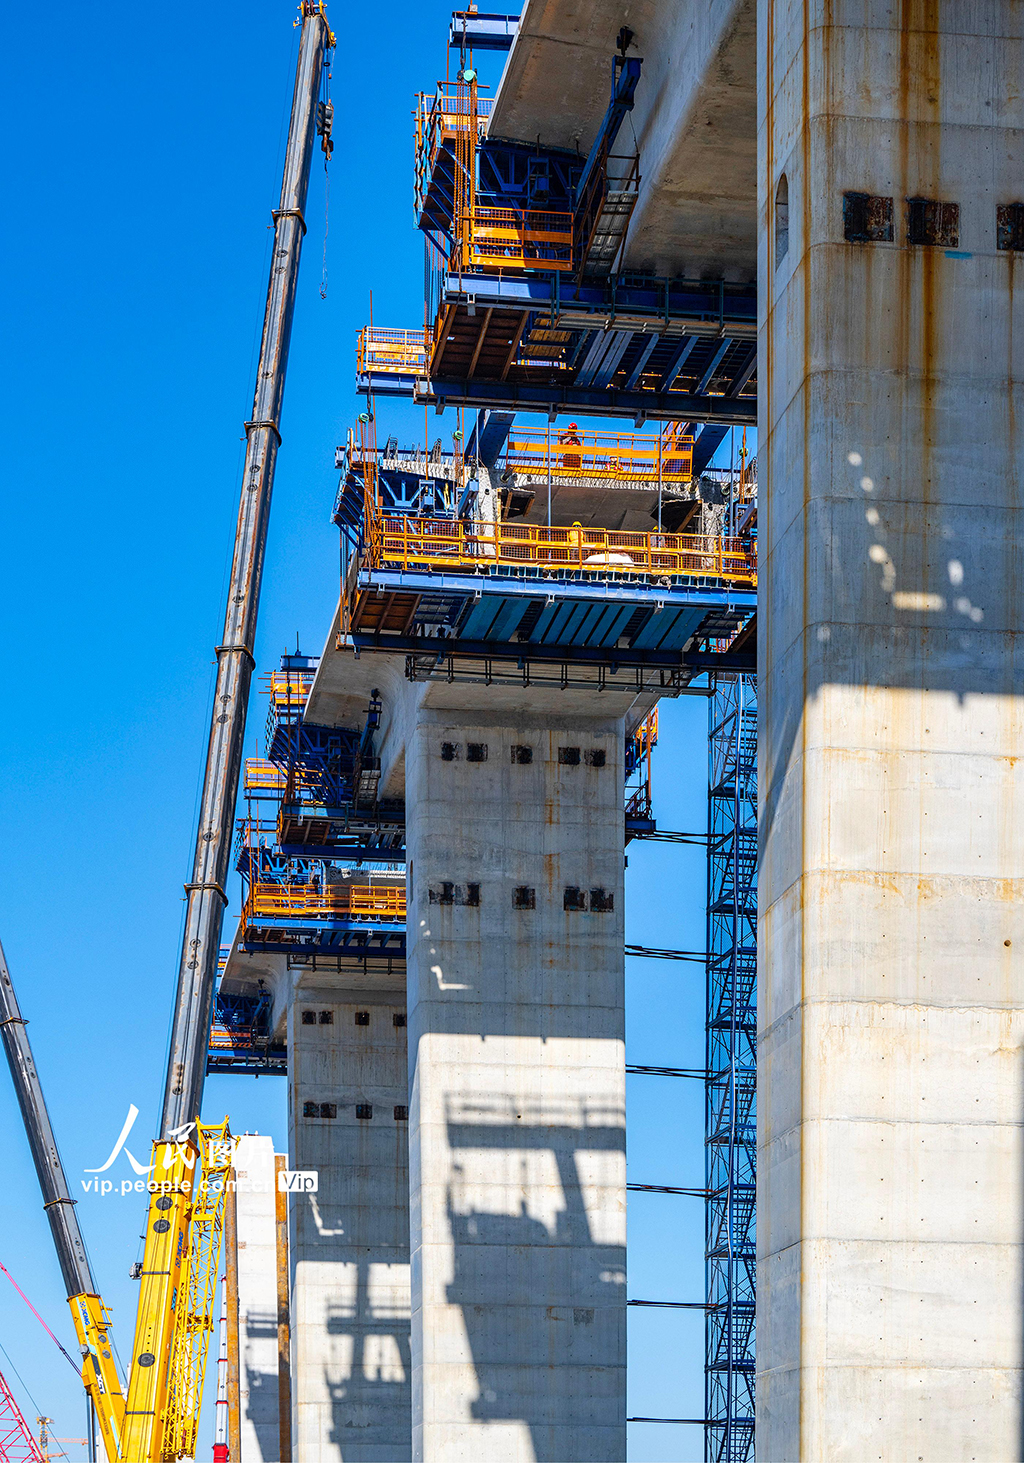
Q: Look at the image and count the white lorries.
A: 0